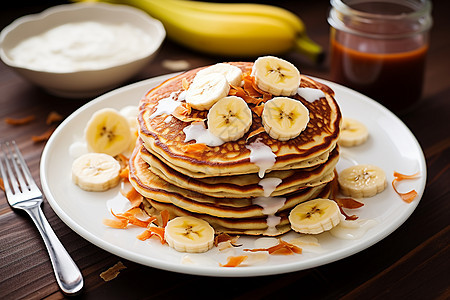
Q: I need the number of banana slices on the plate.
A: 11